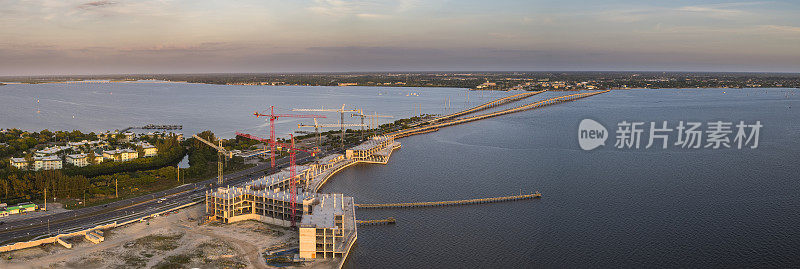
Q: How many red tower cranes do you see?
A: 2